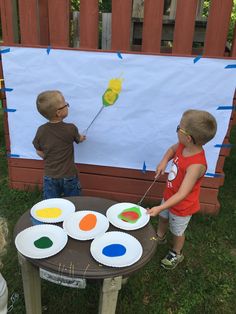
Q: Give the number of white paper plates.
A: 5